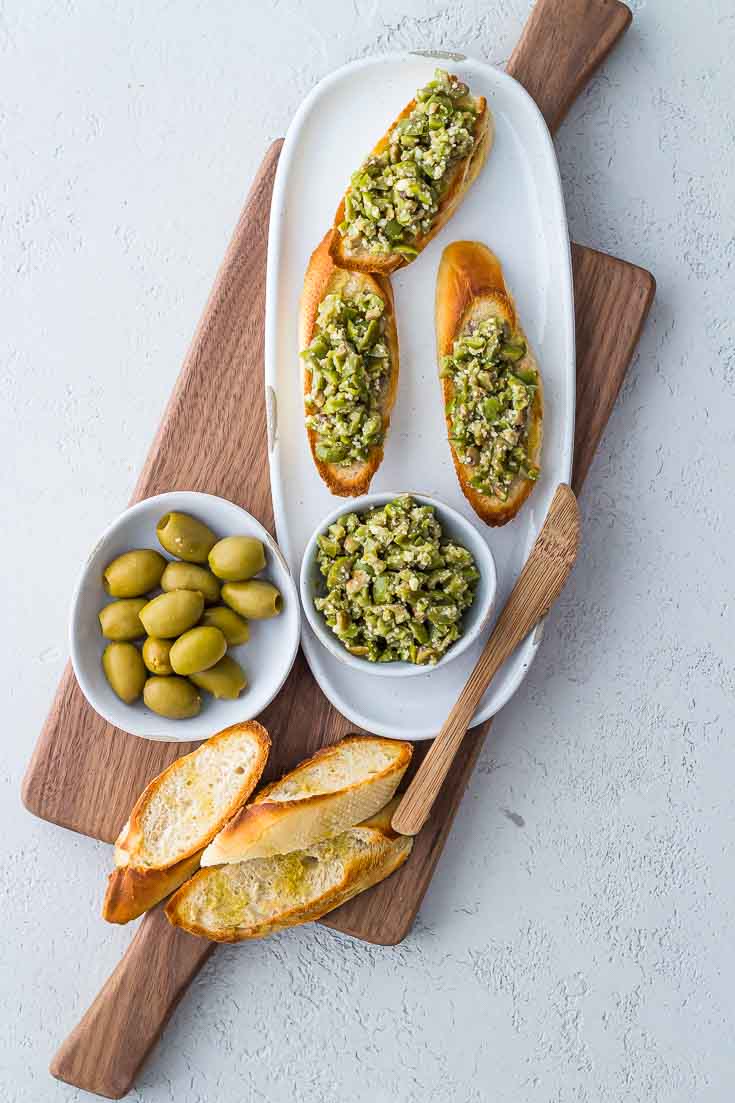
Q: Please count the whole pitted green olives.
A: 13